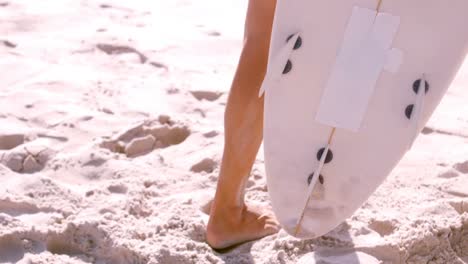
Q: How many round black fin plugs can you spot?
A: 6